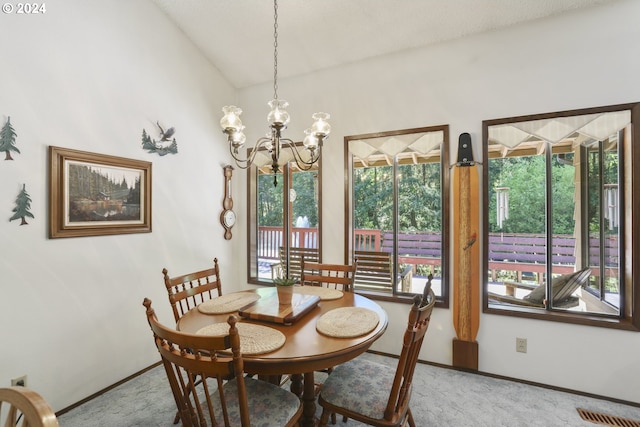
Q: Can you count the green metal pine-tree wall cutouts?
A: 2